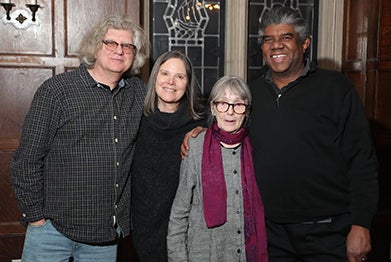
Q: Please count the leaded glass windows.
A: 2